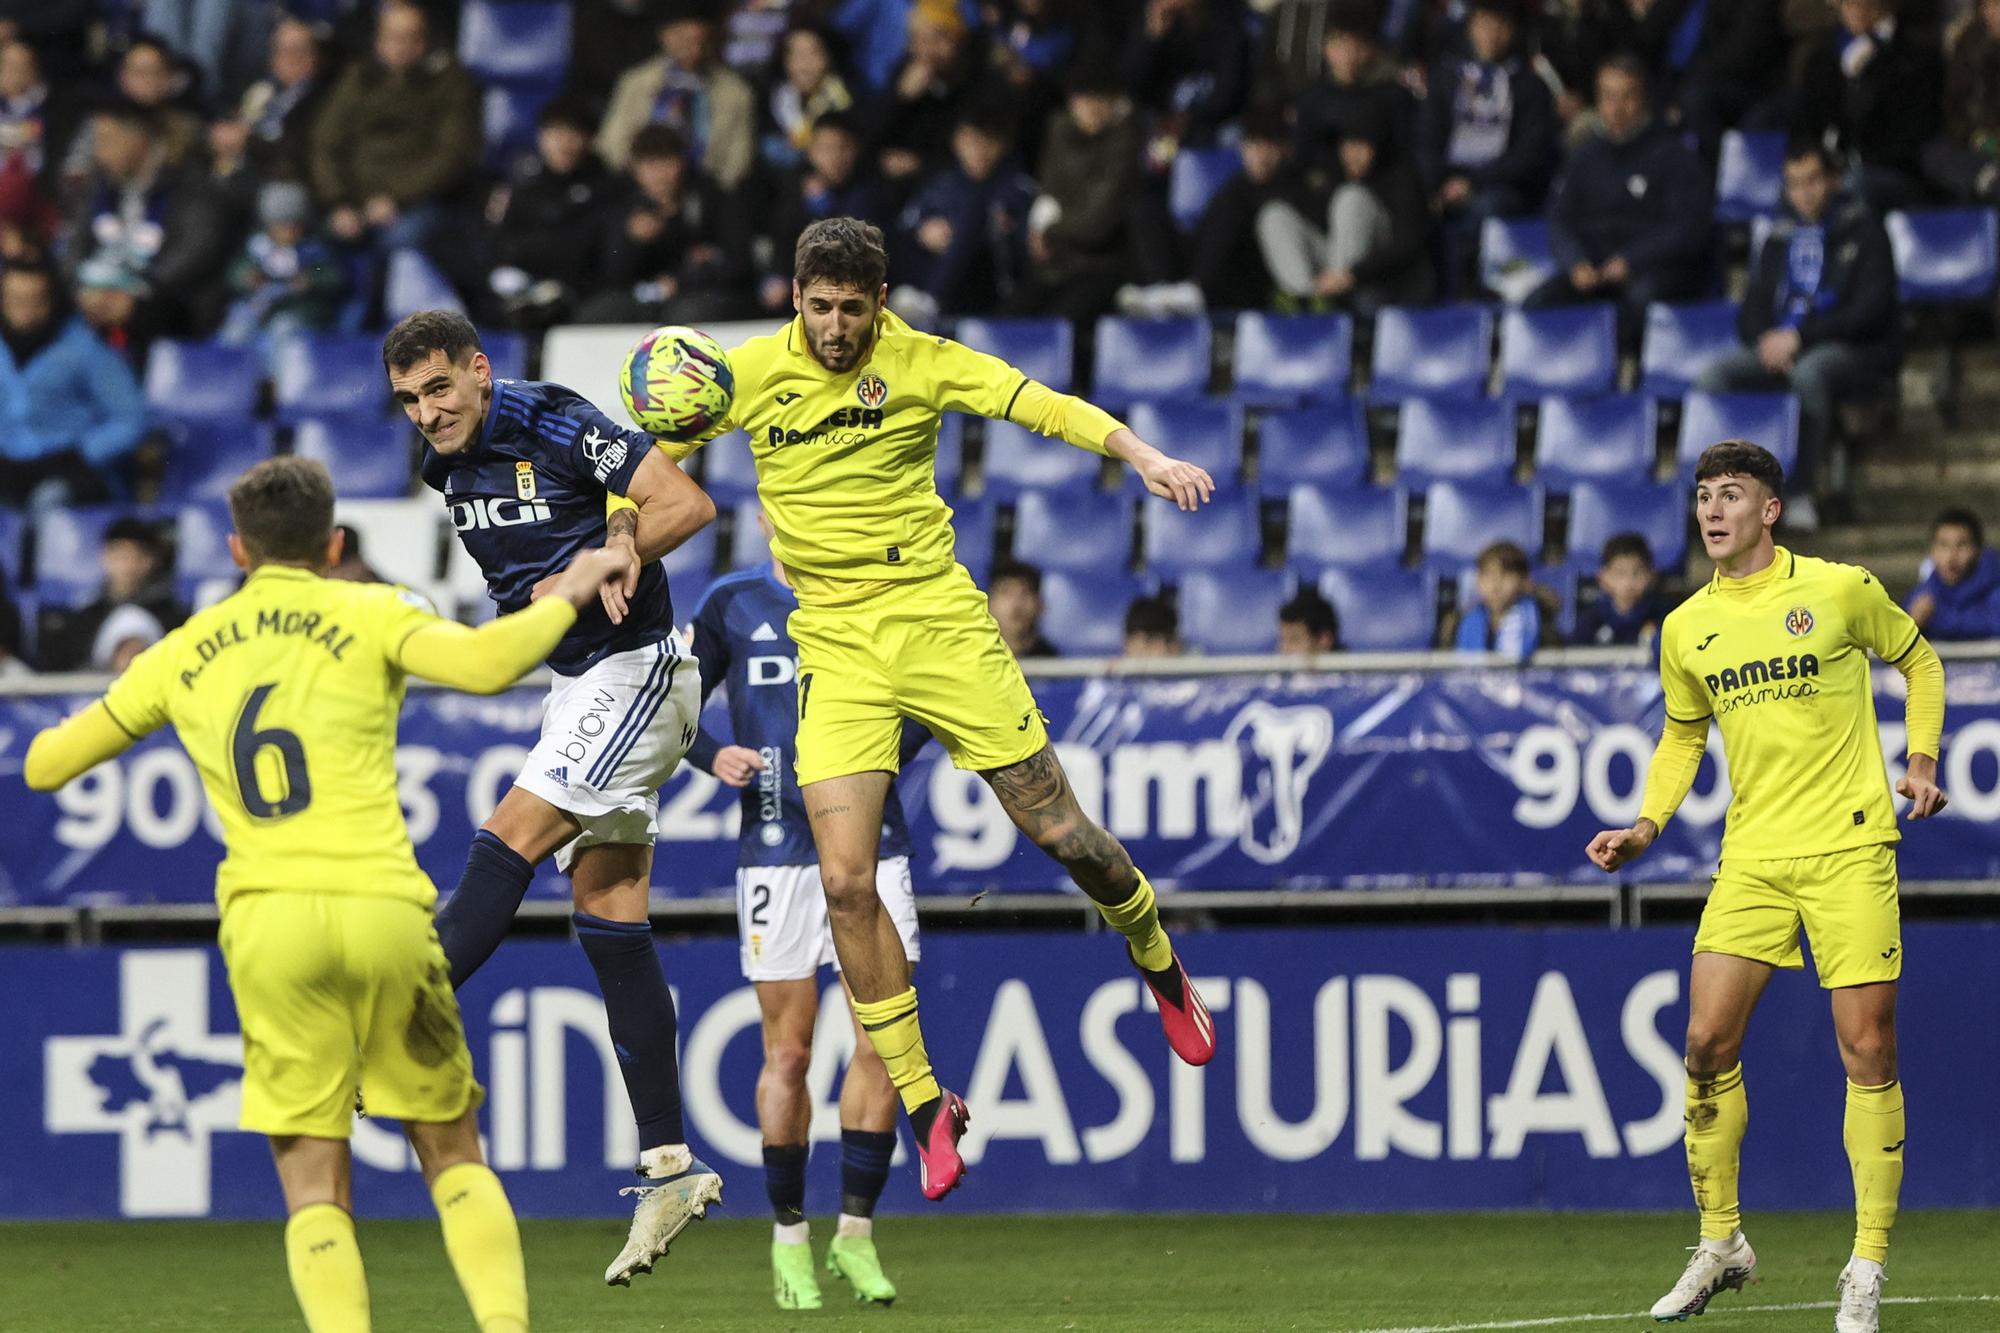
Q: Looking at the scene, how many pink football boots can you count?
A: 2